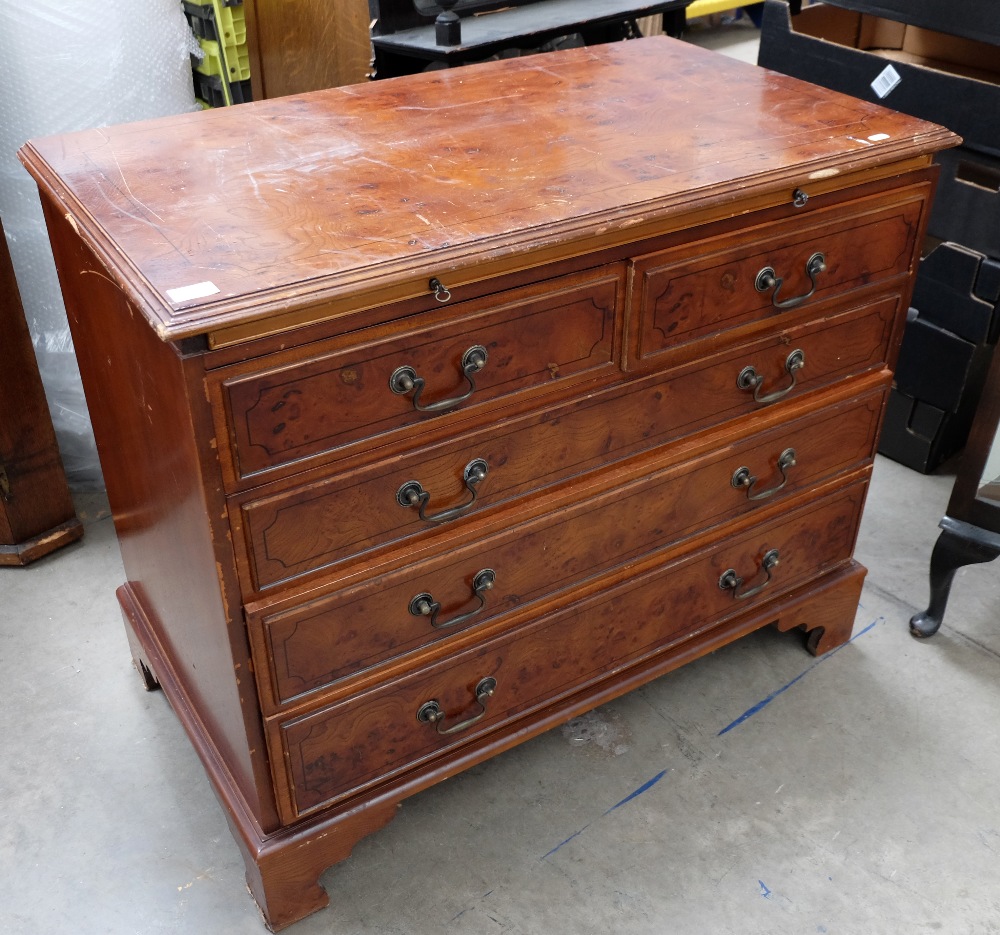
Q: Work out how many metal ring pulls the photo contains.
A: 2